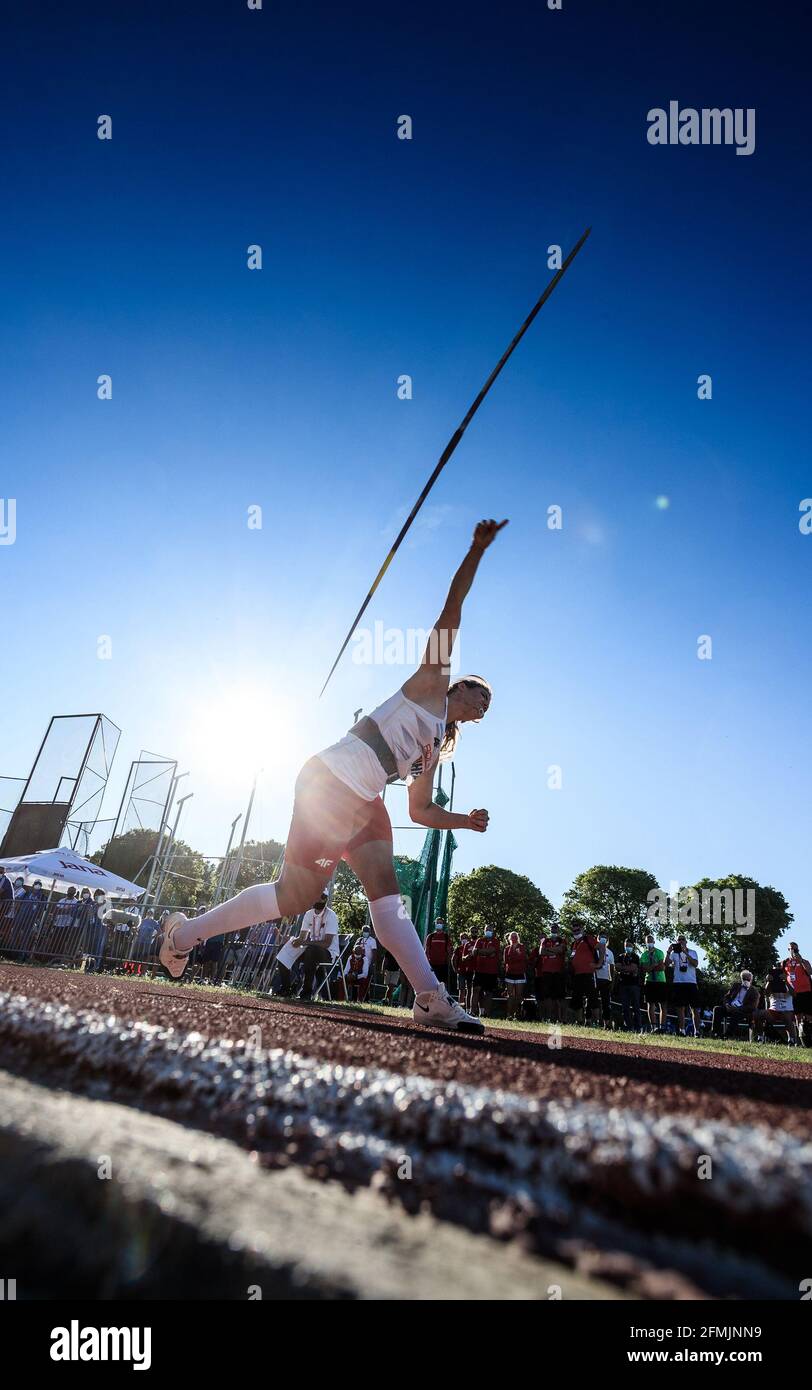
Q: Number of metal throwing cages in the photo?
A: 2